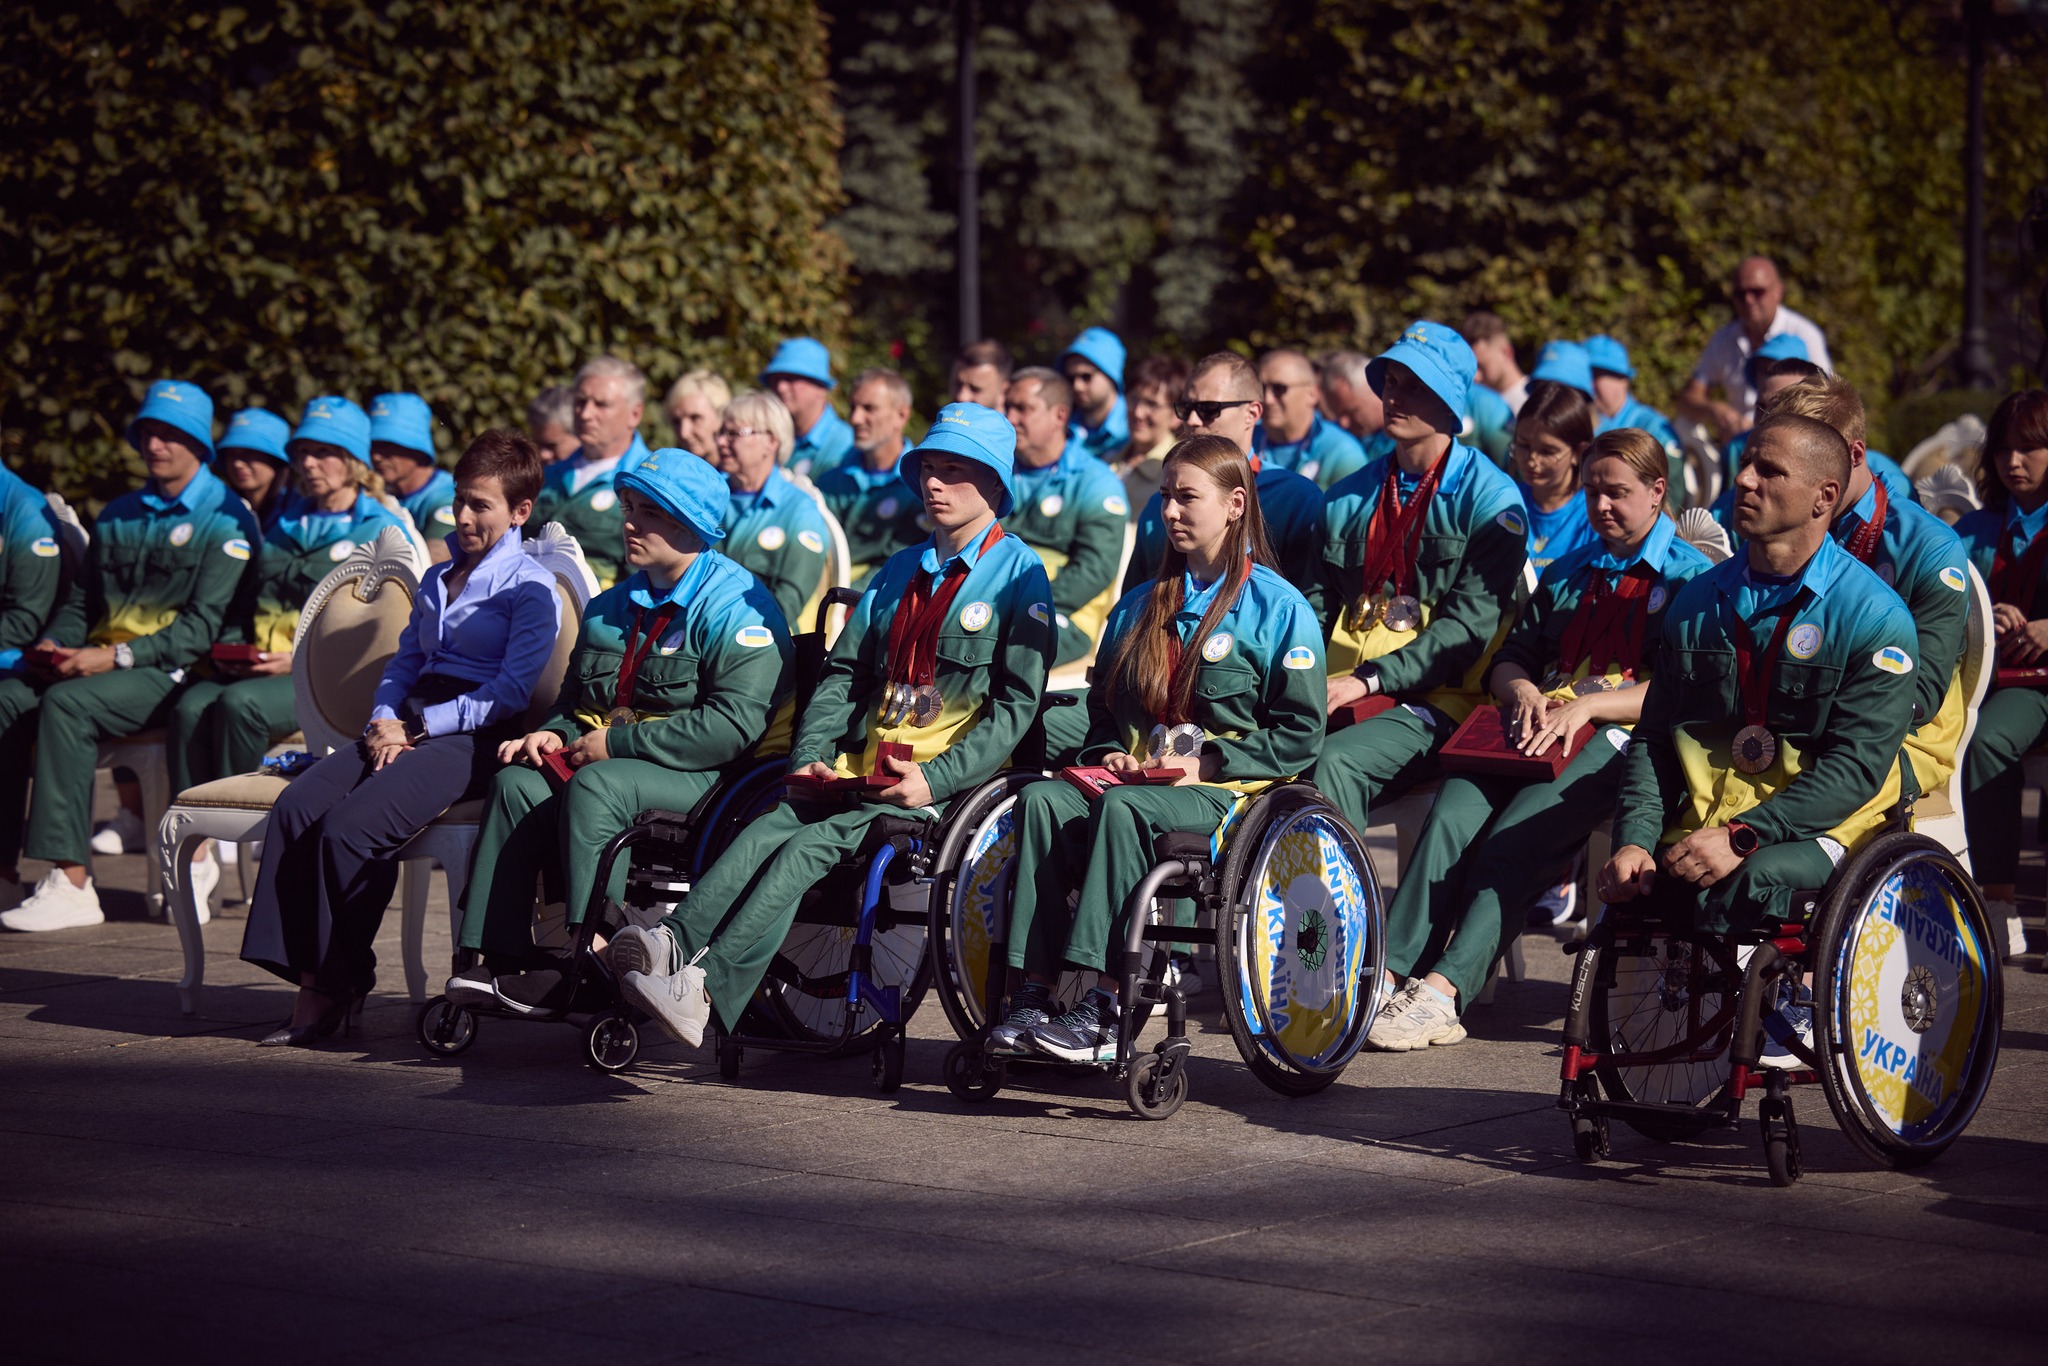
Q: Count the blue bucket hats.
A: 12